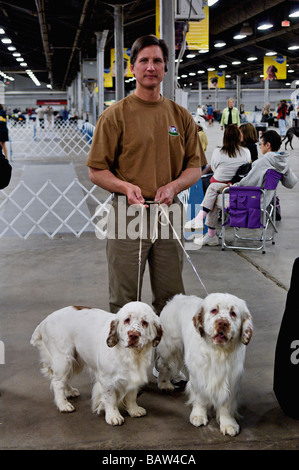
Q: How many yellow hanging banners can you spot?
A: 5